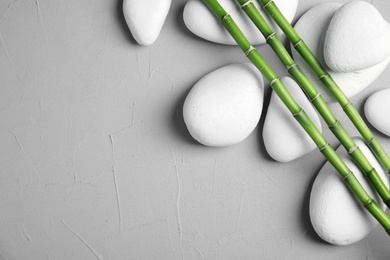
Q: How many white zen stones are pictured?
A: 8